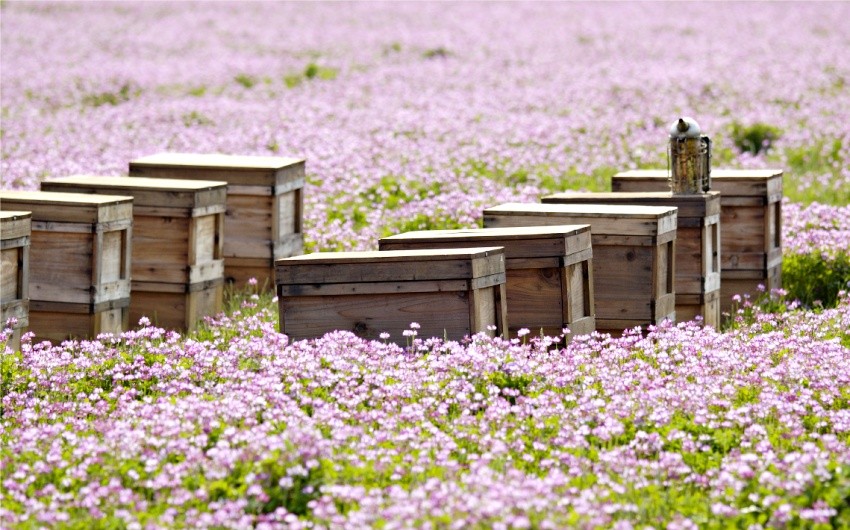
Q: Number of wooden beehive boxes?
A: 9